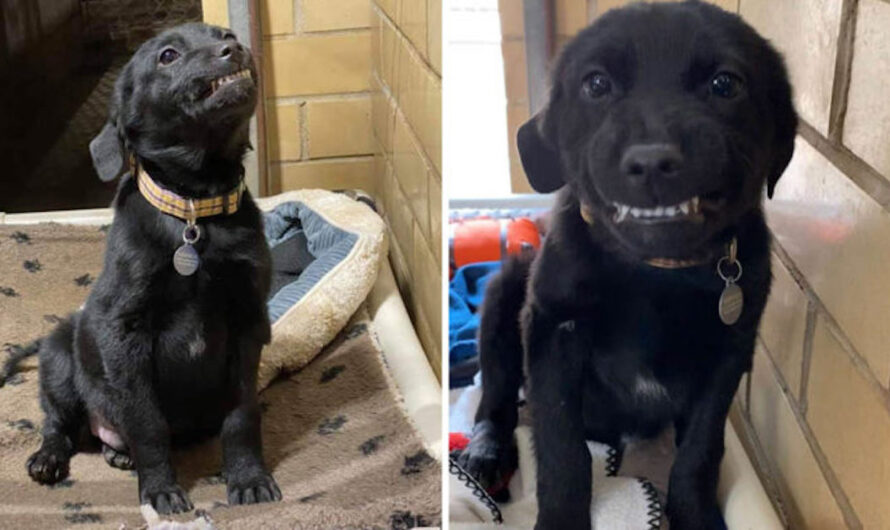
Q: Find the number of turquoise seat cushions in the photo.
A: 0